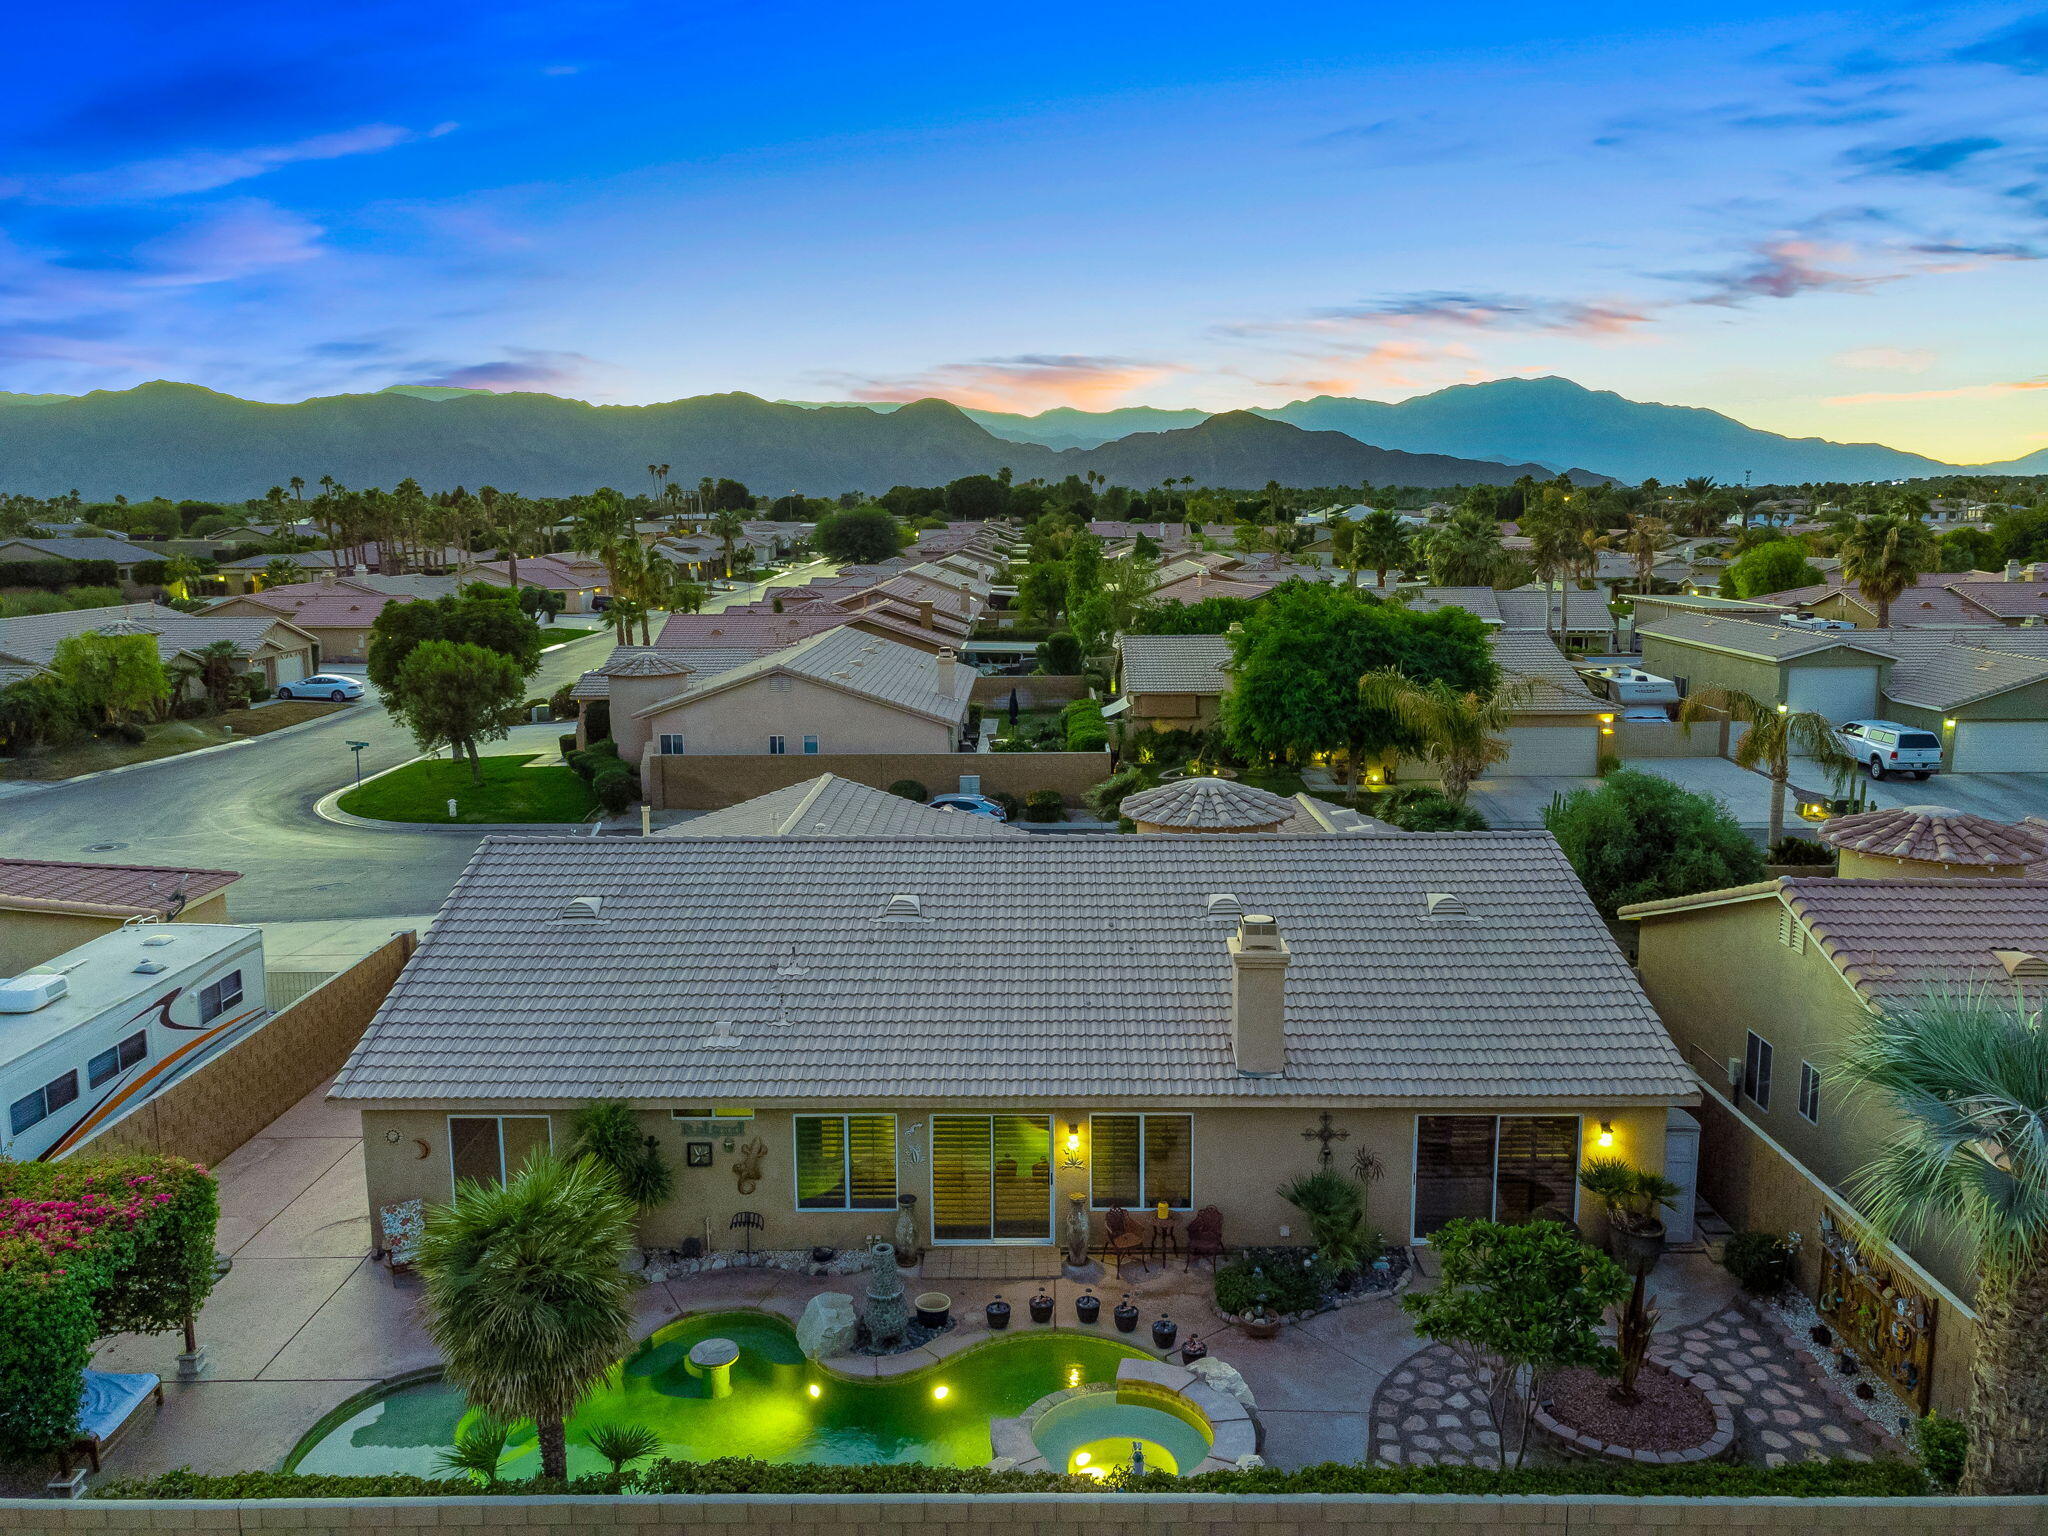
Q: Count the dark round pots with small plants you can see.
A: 6